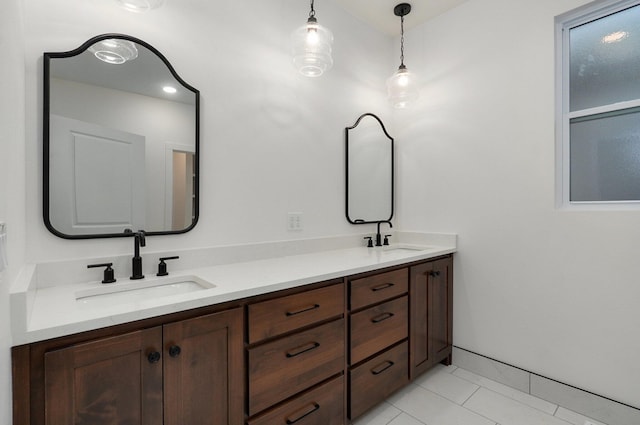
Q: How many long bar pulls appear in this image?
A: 6